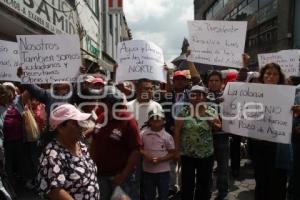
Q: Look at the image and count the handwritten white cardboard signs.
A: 6